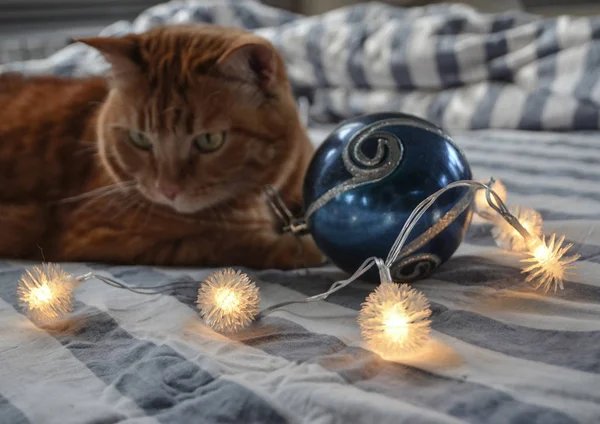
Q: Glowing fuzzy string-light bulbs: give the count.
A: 6